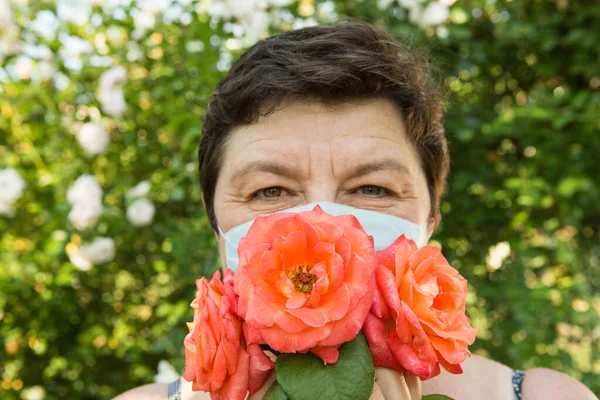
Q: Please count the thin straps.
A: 2